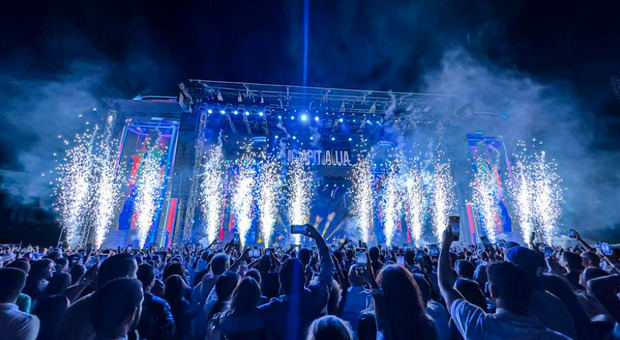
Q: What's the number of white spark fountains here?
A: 14